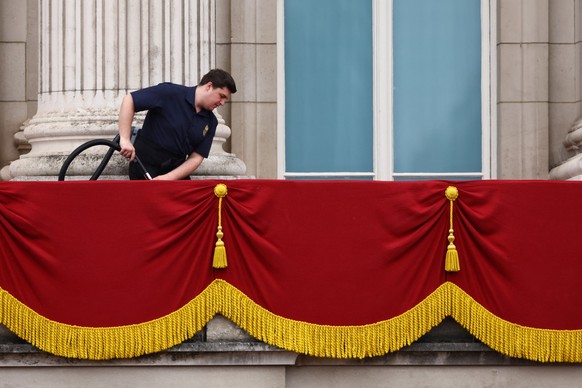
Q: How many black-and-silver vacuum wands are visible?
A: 1